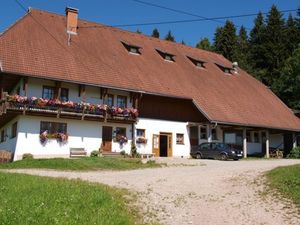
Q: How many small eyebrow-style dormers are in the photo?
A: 4